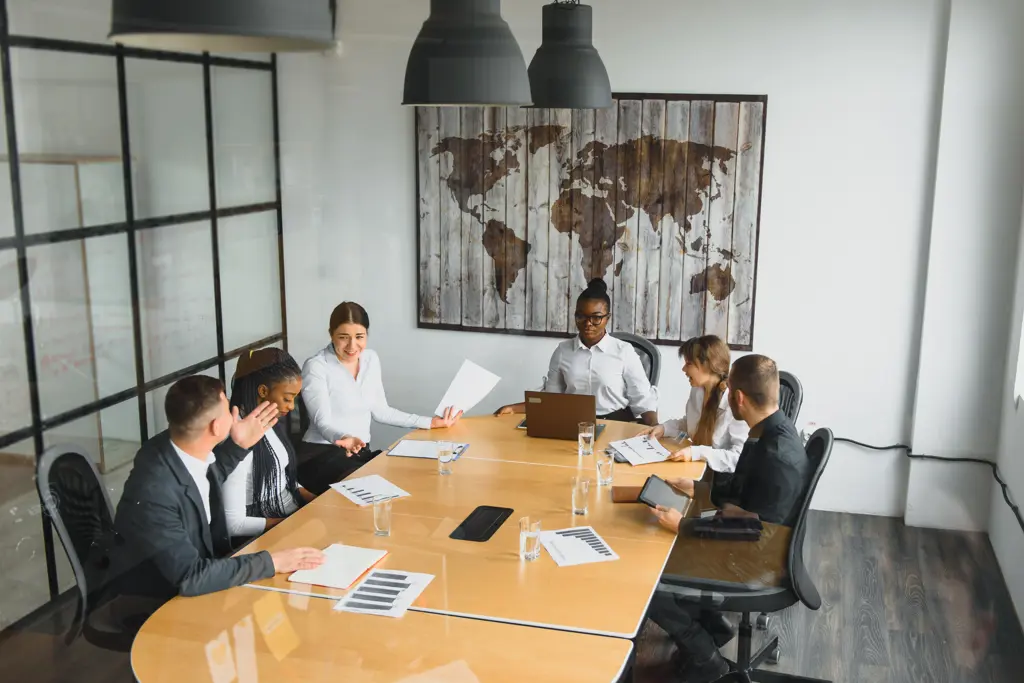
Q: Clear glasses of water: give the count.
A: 6